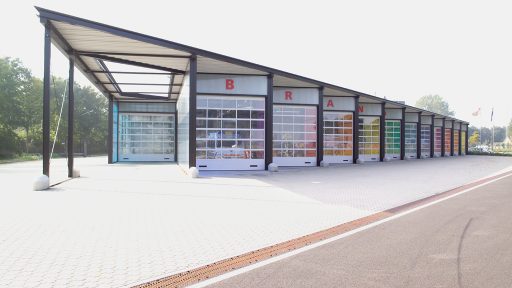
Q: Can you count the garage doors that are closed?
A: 12